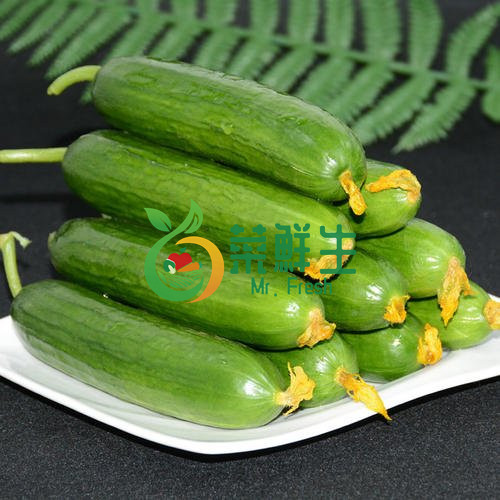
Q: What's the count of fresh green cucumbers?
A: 10